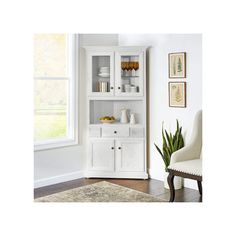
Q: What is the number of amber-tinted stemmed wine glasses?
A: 4